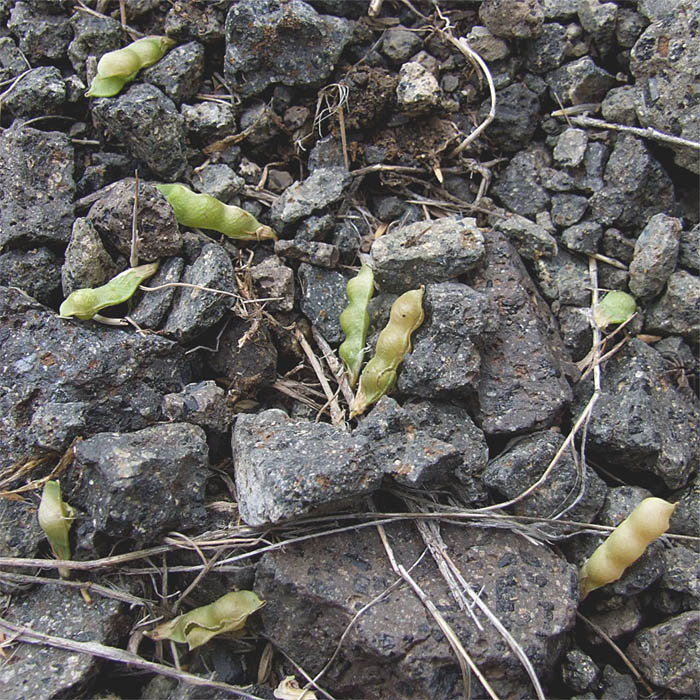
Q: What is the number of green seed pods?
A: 9